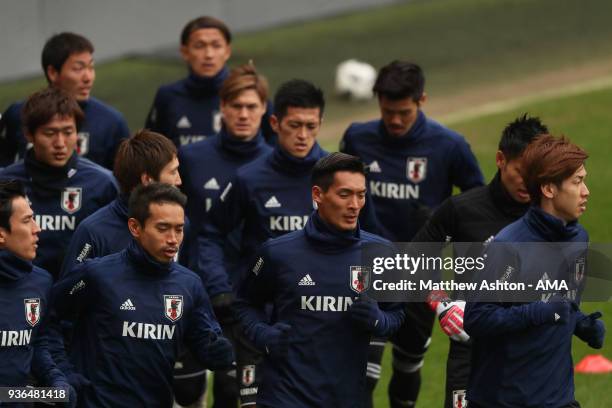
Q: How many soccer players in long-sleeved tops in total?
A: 12